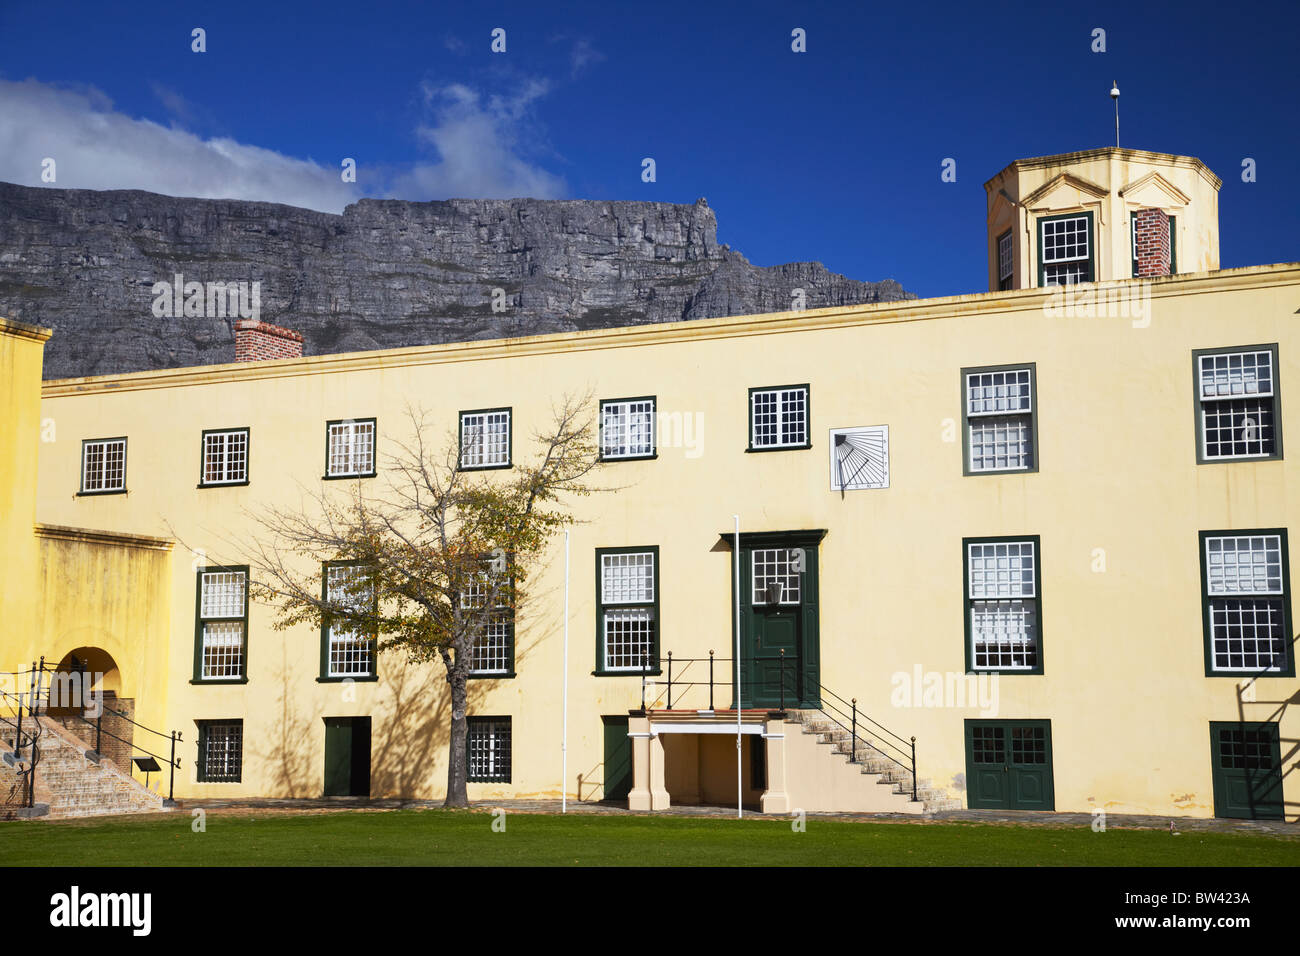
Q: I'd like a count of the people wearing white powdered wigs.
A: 0